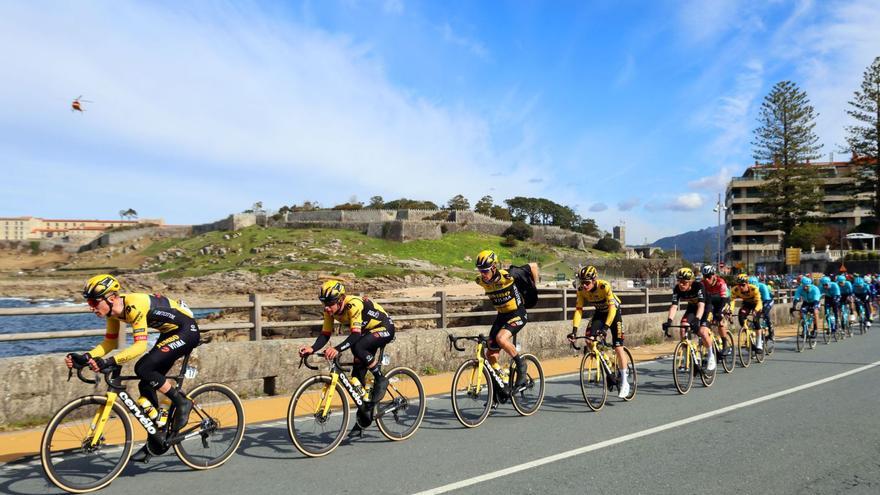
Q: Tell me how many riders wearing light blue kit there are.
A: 5